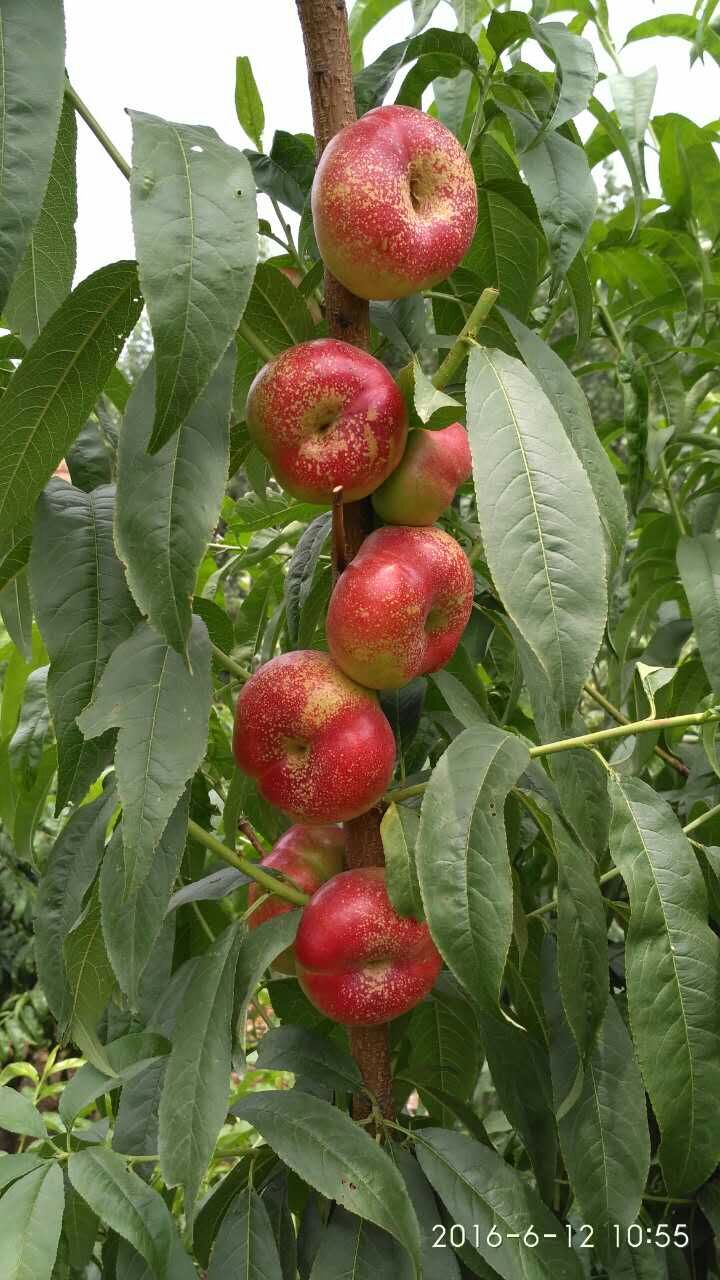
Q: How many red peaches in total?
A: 7